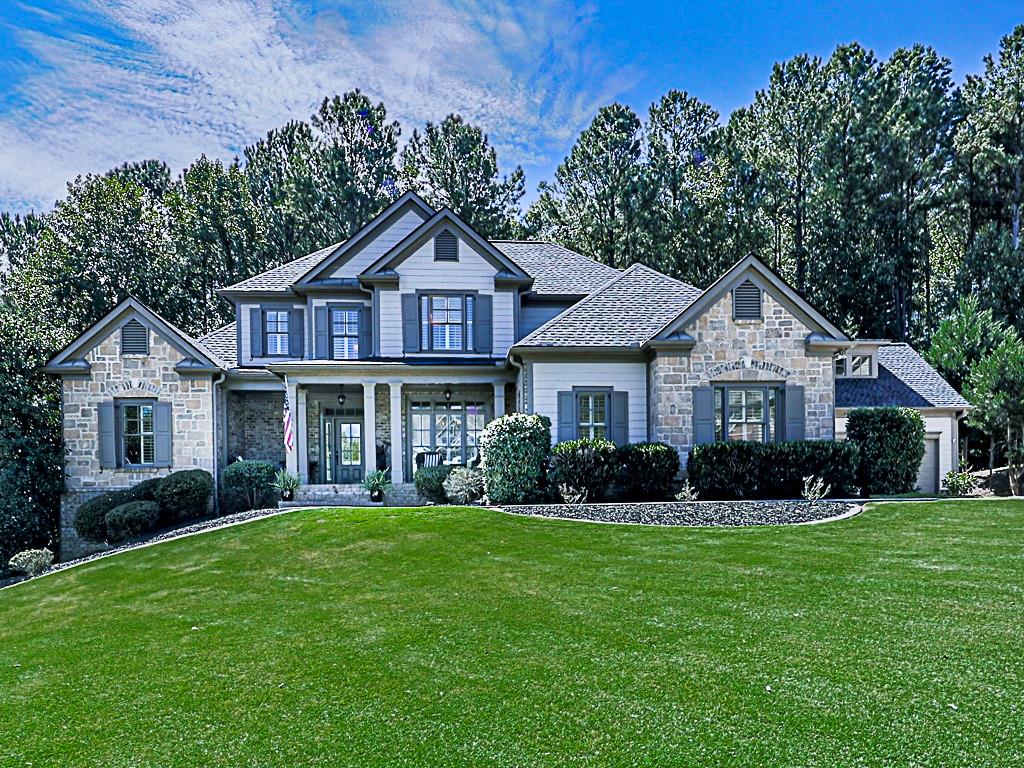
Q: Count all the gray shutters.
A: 12